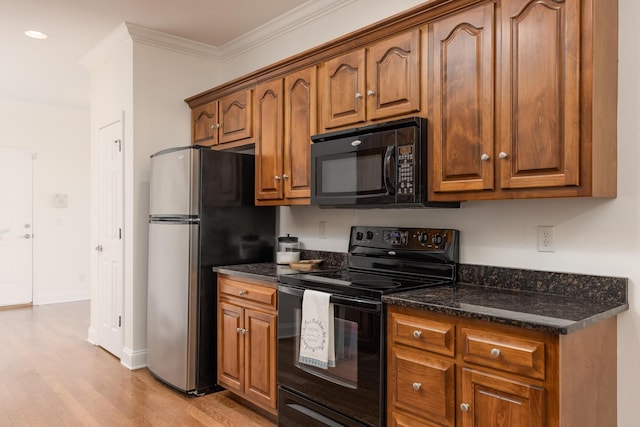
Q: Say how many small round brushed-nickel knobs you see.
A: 15